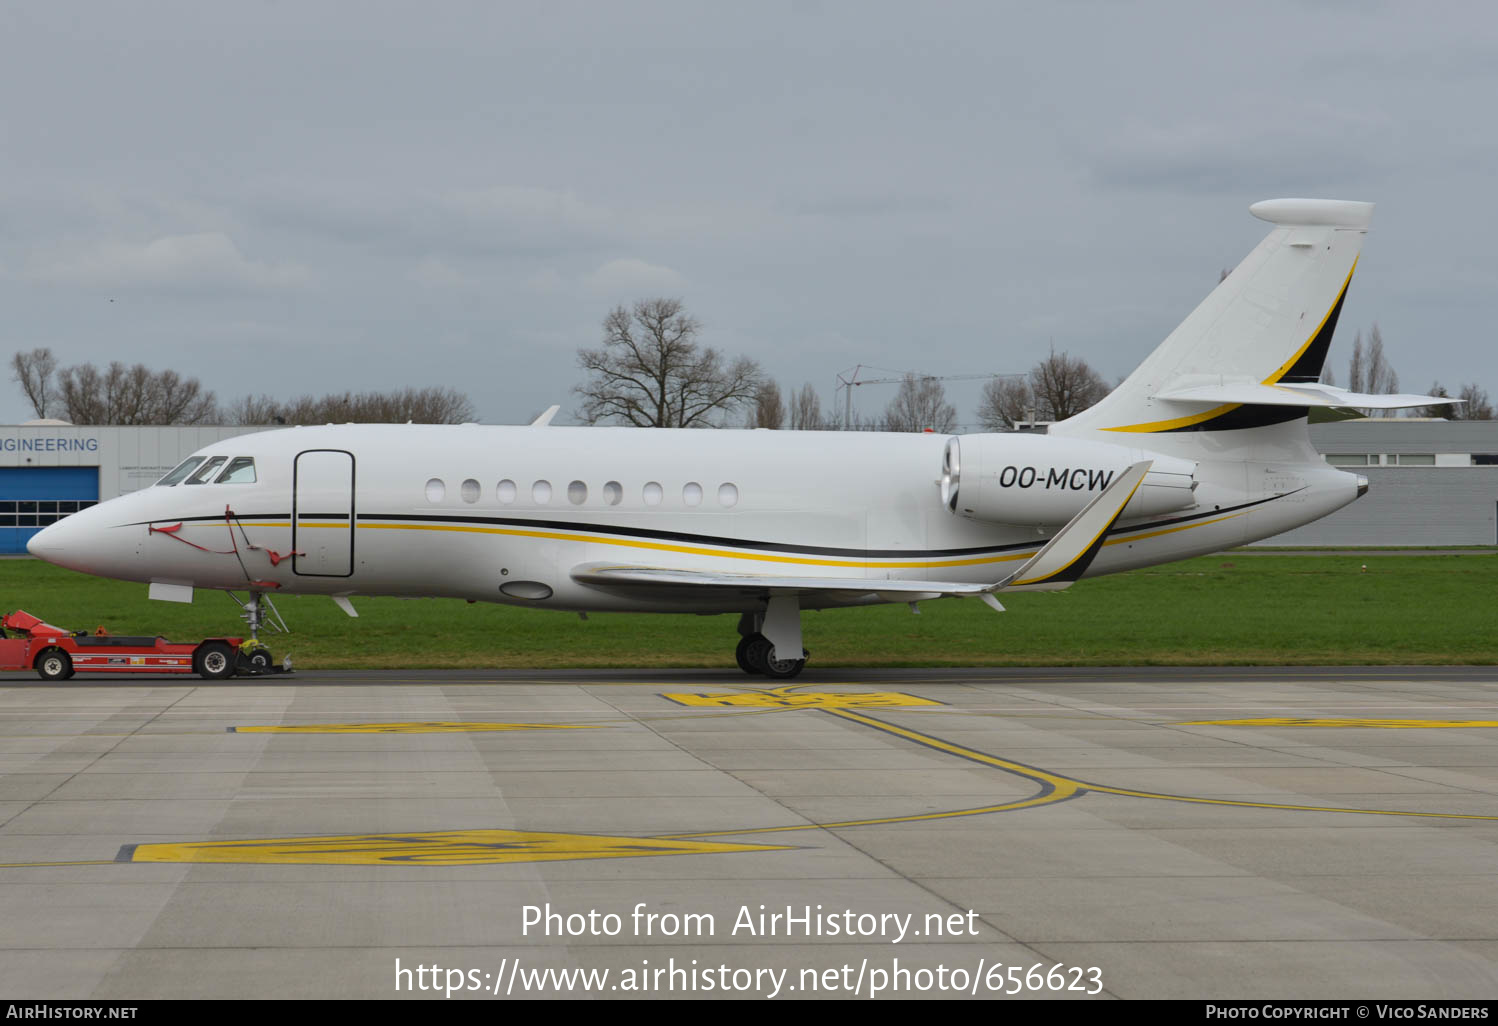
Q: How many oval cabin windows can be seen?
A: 9